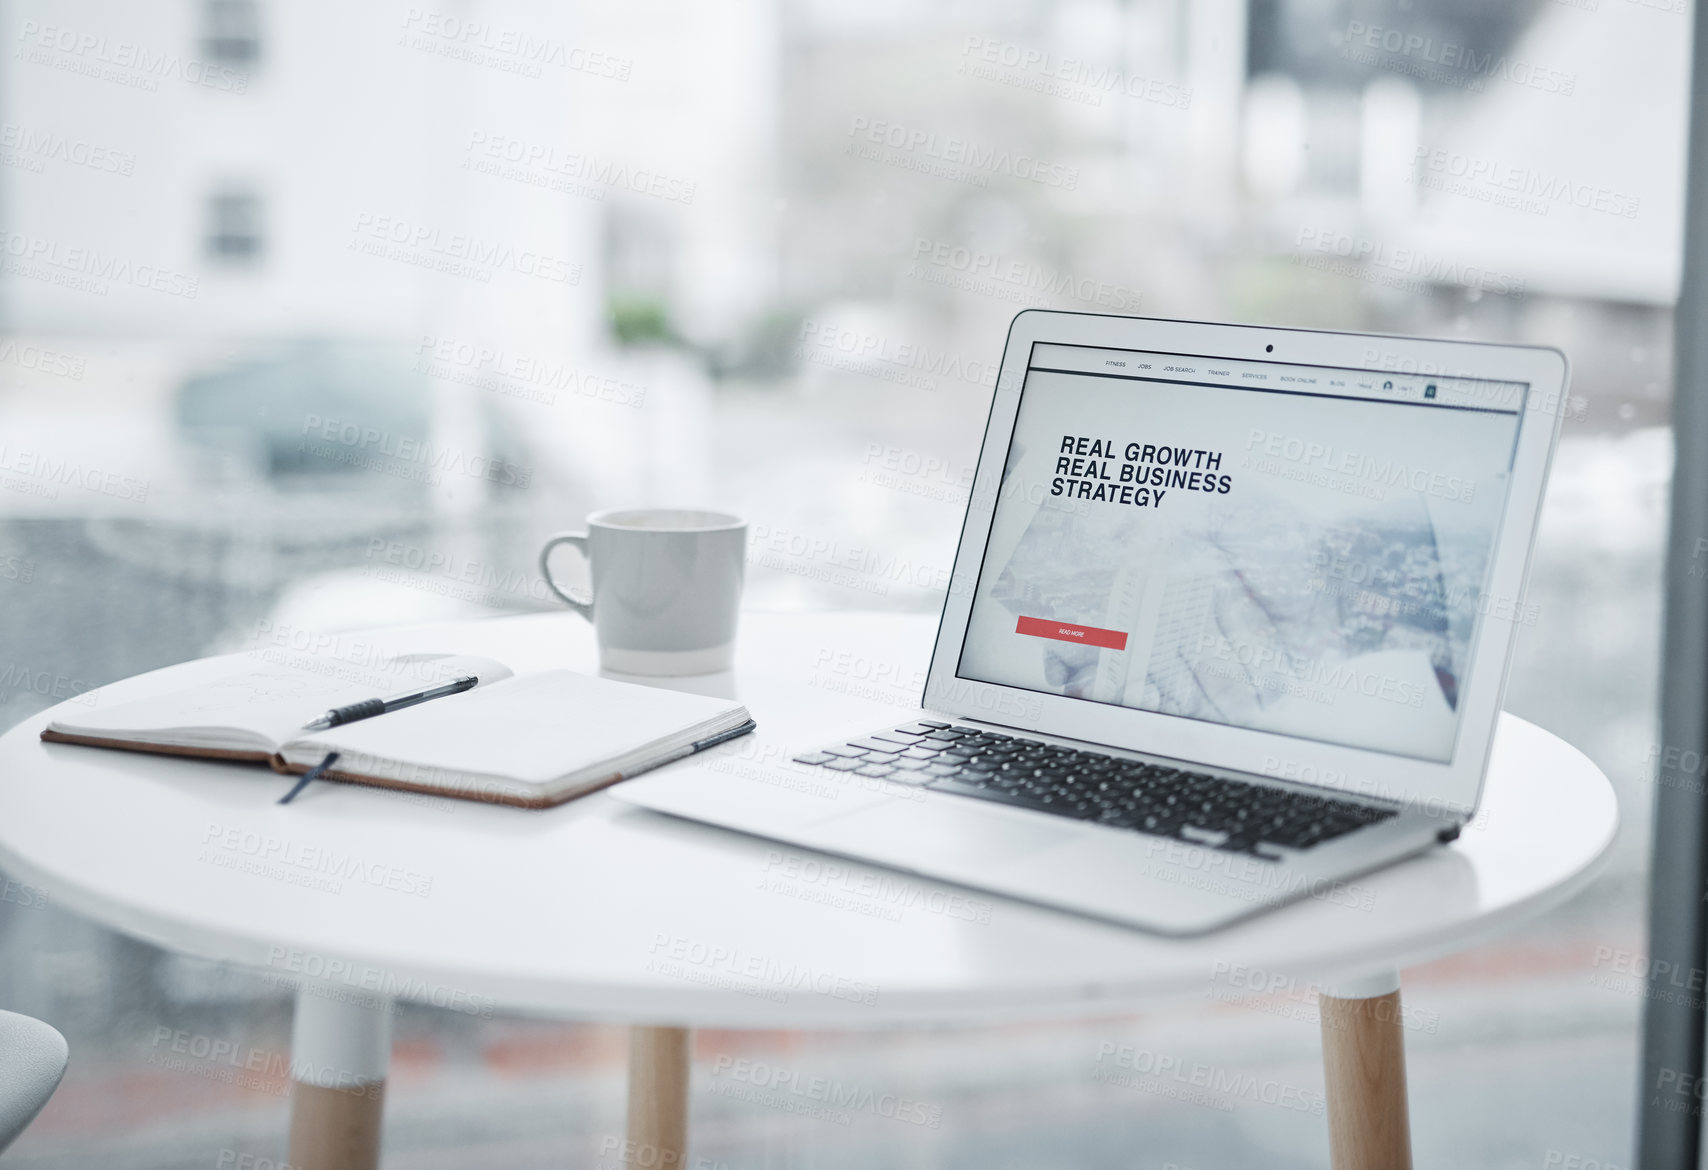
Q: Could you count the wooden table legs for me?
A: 3